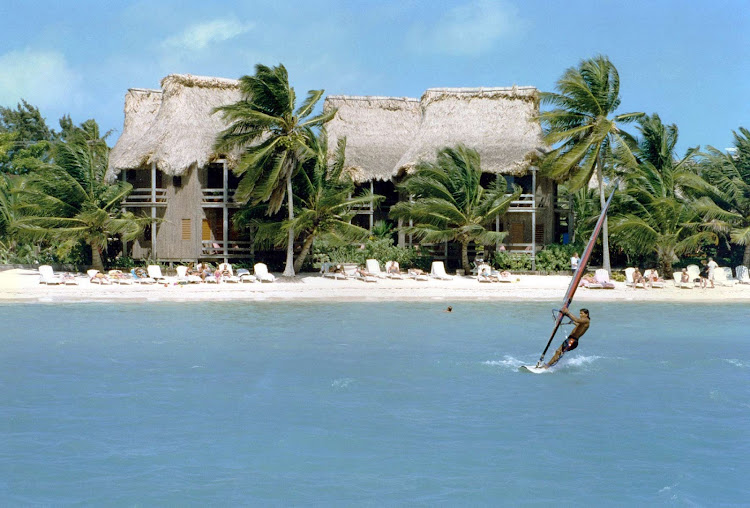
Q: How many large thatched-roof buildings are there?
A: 2